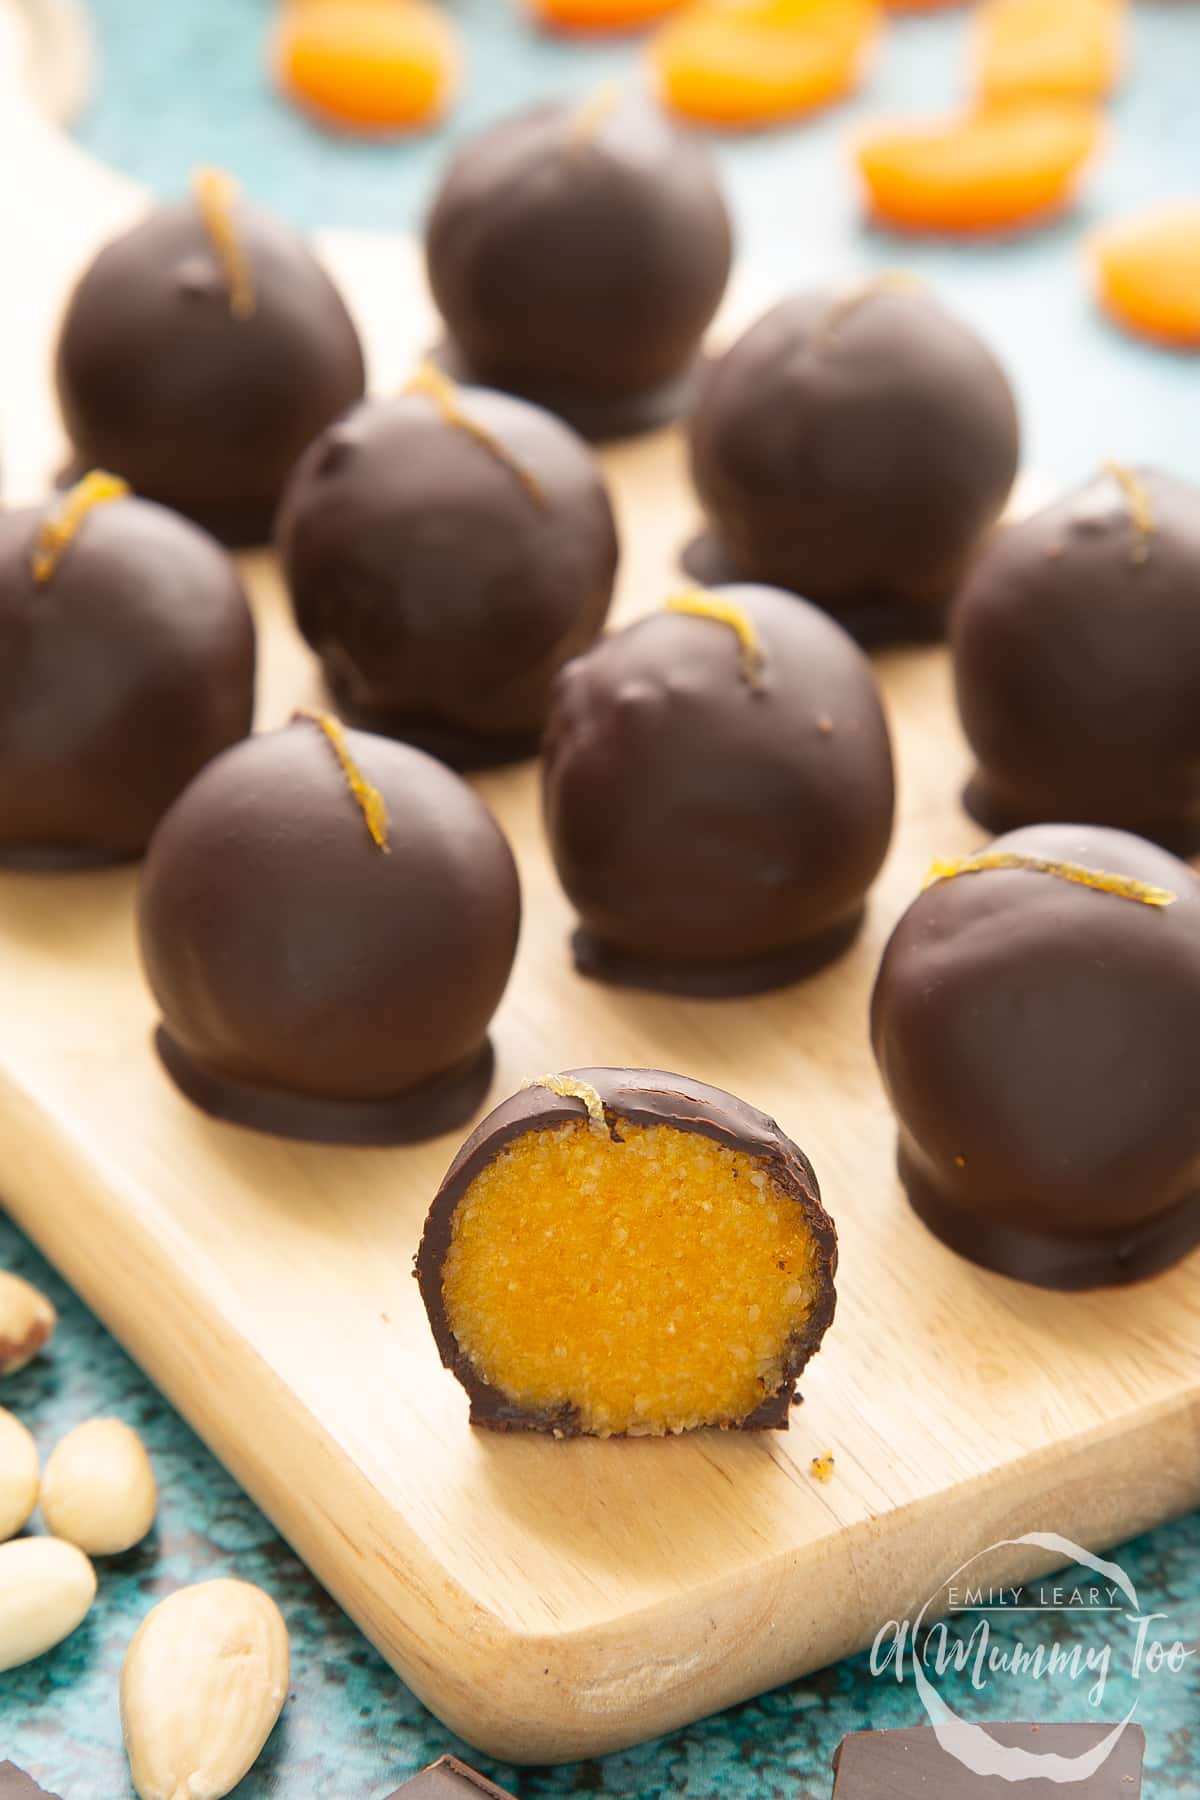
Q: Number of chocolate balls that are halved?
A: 1